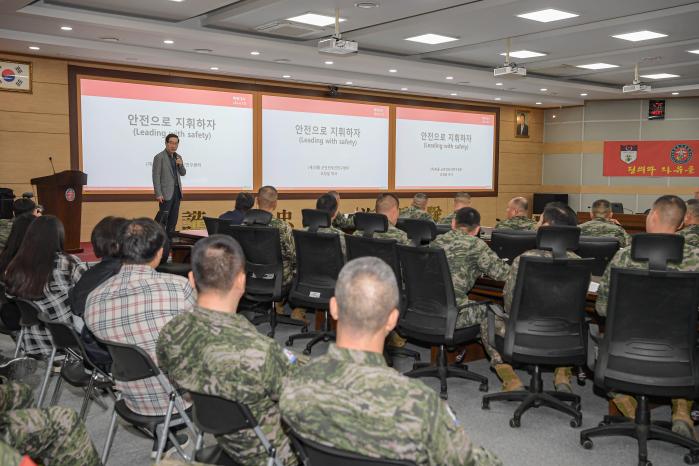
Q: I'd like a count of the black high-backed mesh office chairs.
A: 6